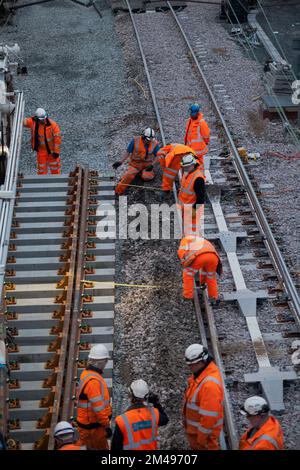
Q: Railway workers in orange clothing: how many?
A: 11